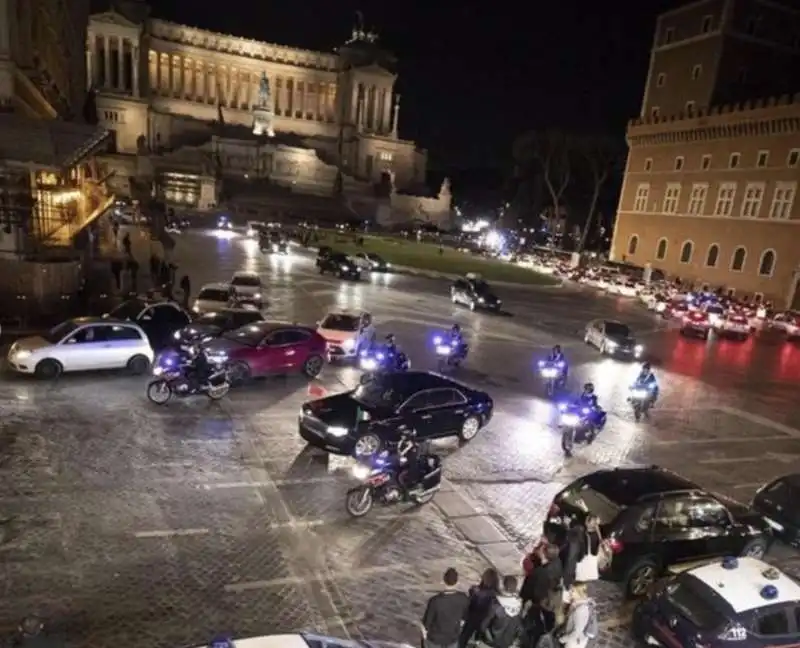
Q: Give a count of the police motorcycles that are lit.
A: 7